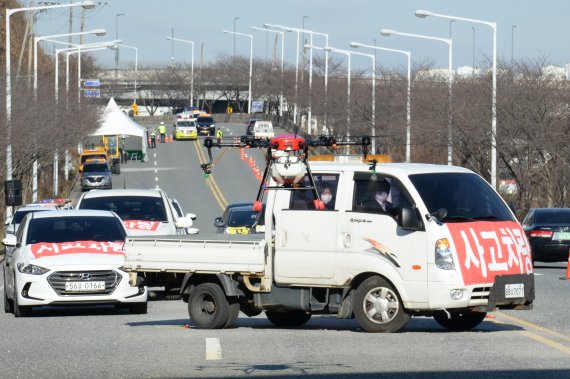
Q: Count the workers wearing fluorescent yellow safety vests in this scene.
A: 3